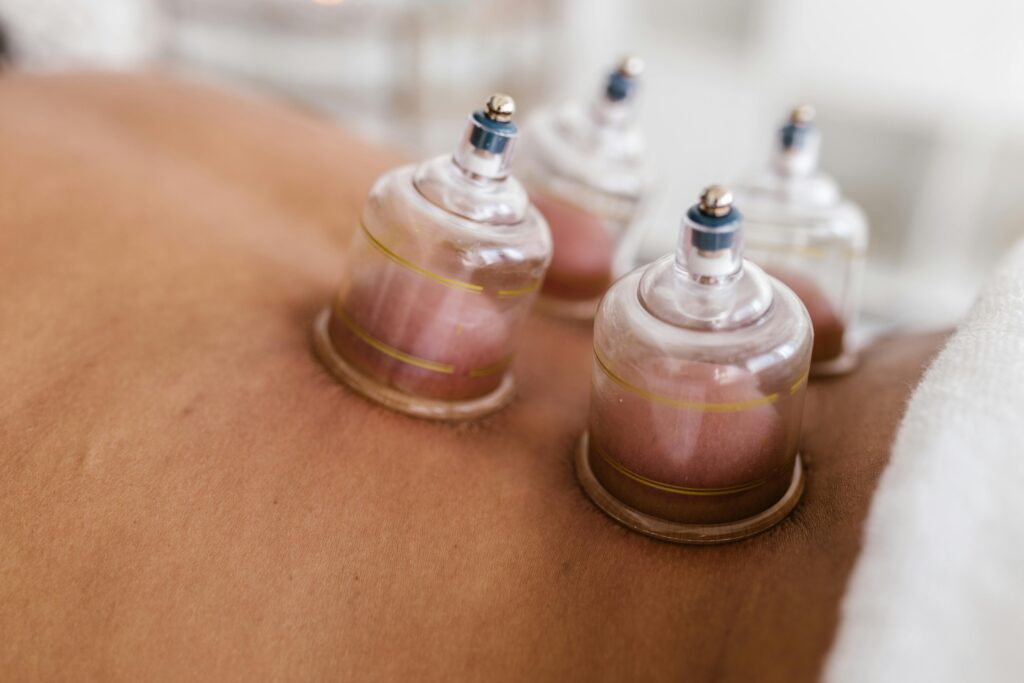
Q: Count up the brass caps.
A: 4